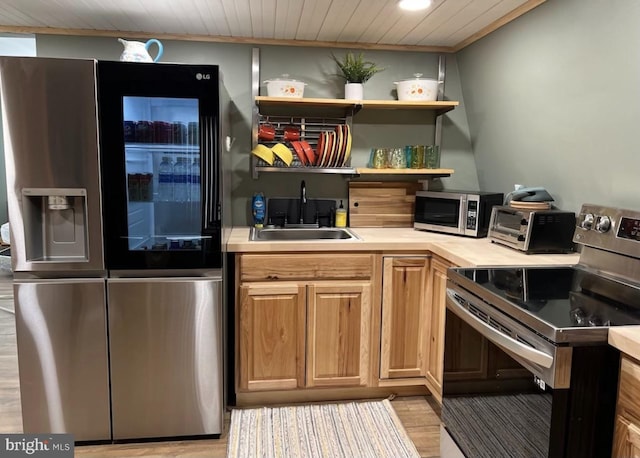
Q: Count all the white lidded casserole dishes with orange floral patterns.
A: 2